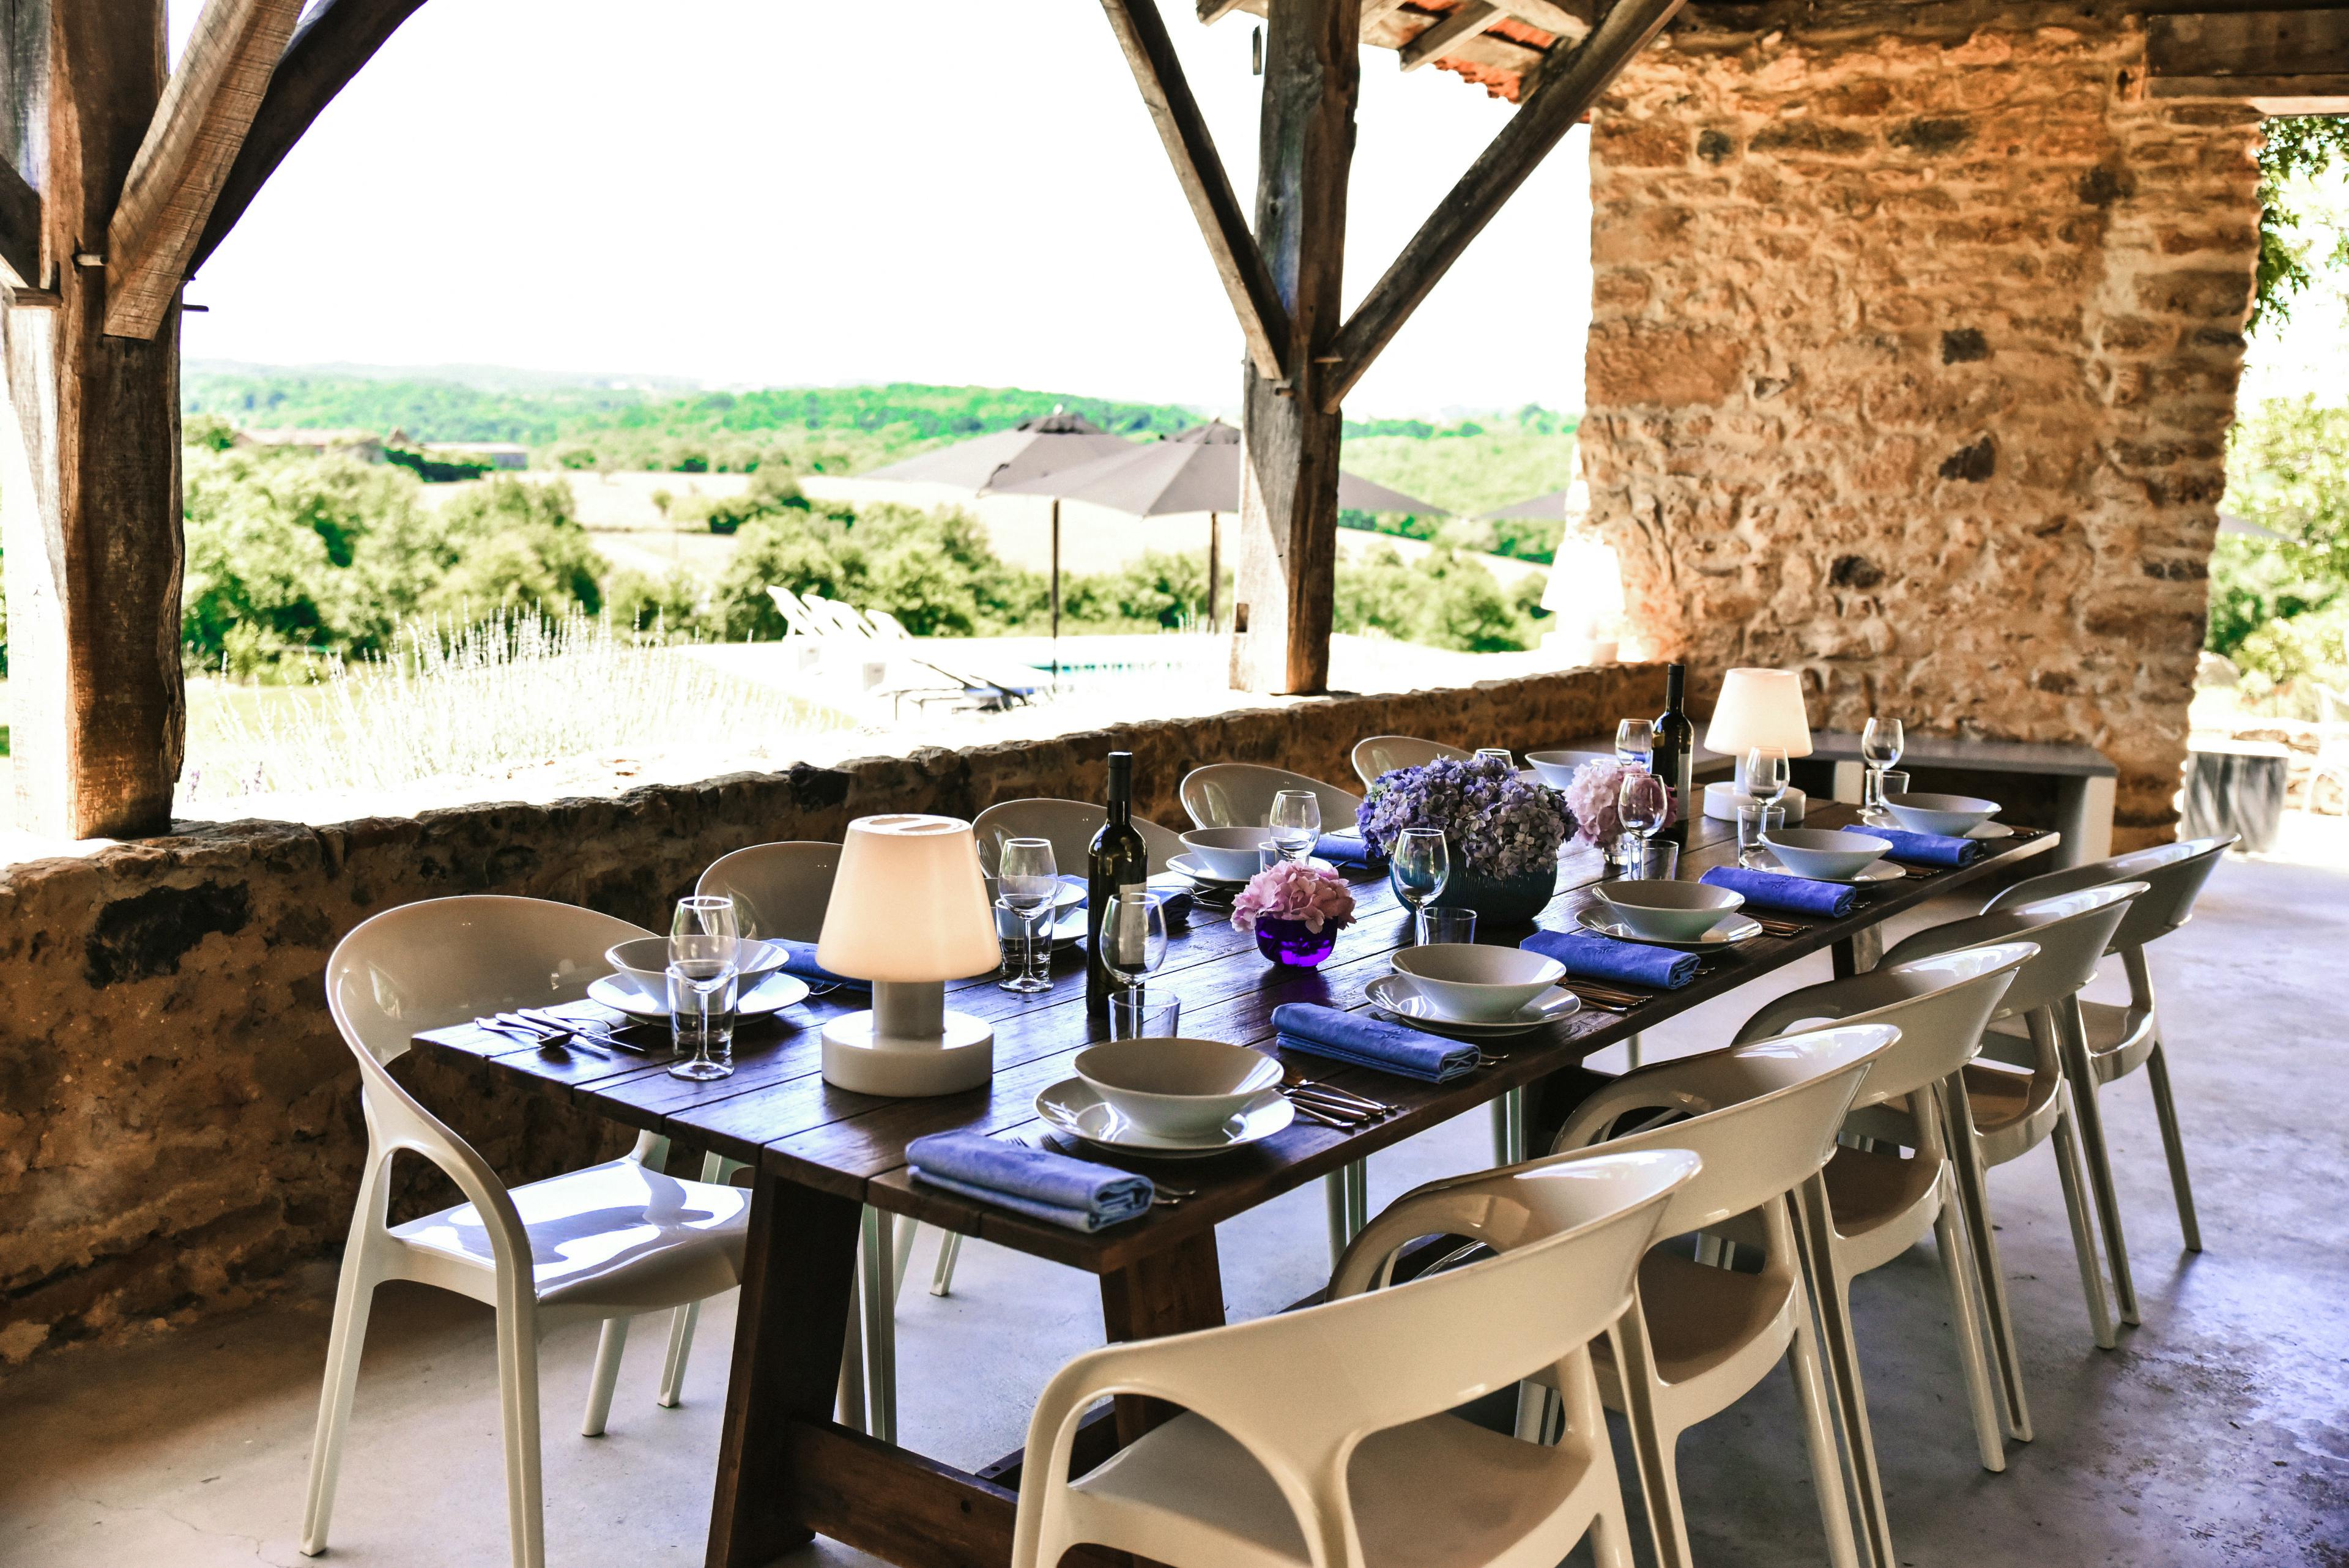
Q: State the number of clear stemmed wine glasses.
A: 10